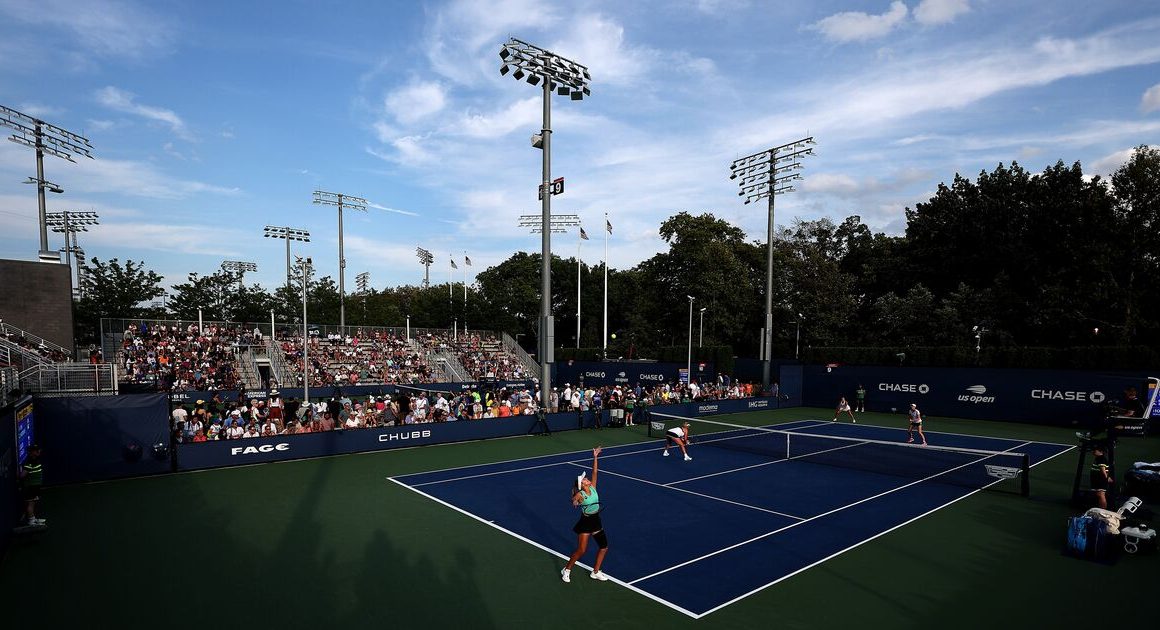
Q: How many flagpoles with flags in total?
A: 4